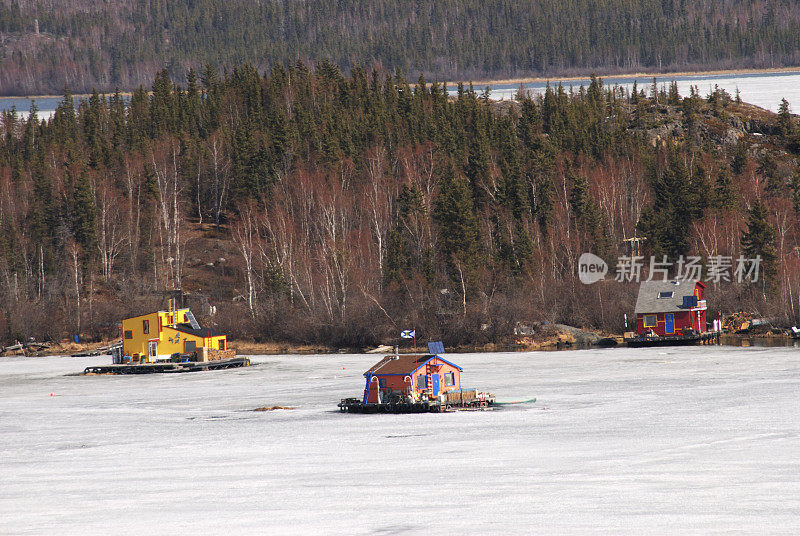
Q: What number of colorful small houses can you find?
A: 3